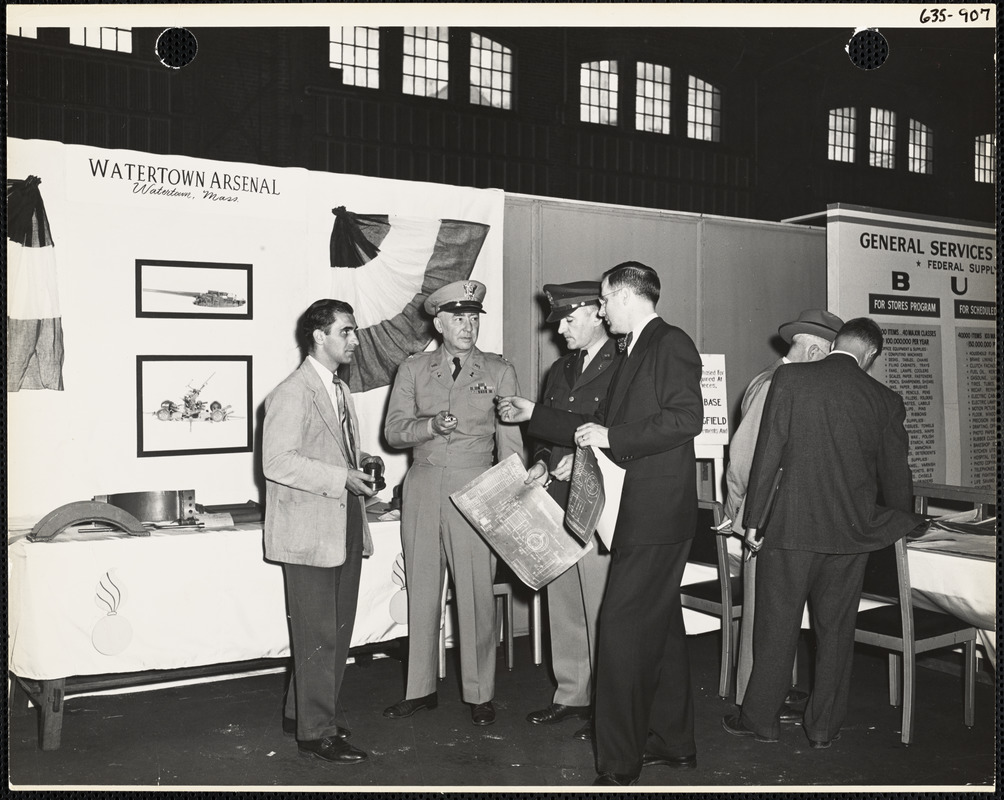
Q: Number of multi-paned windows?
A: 12